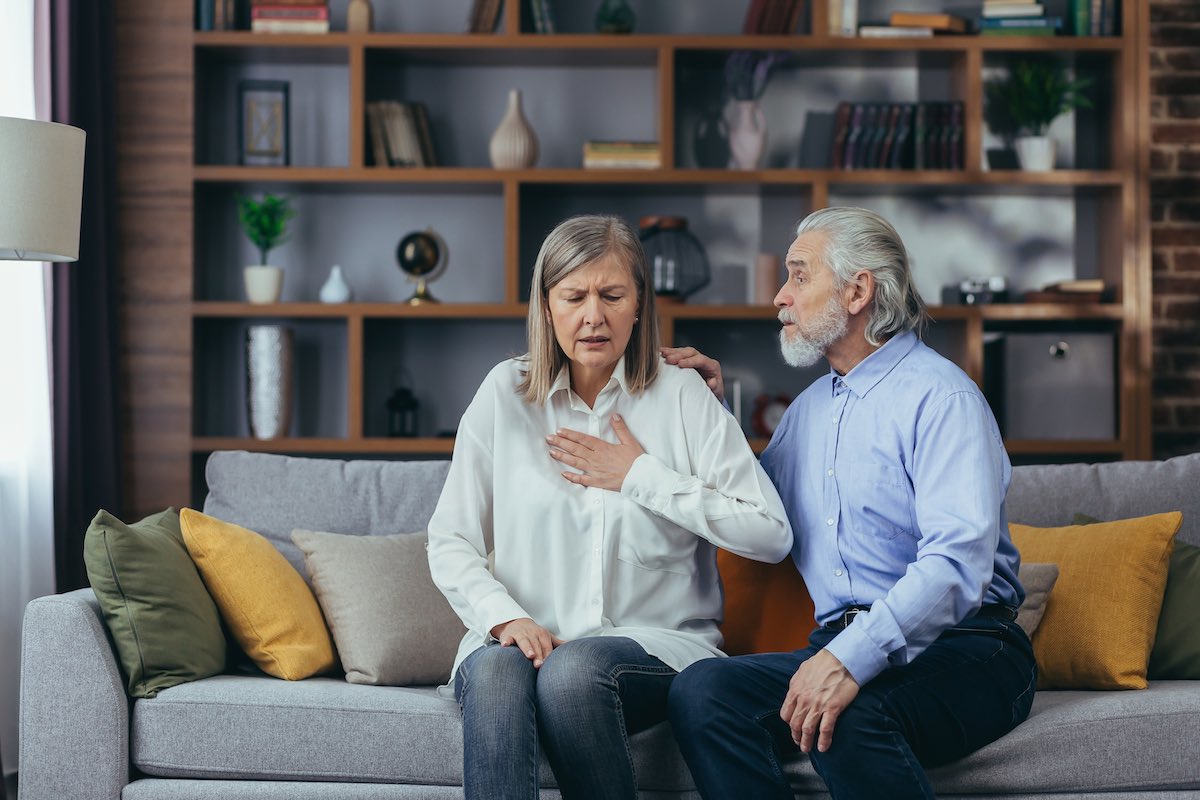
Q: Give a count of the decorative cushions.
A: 7